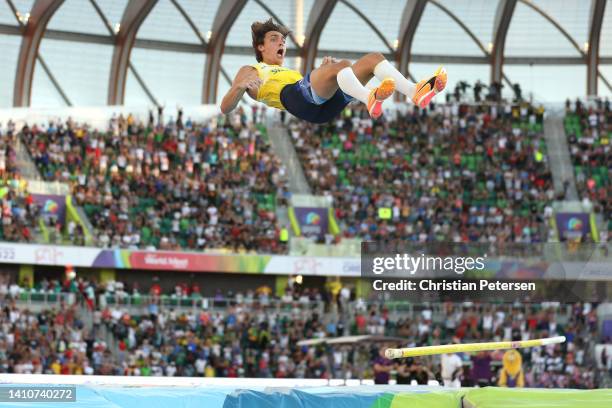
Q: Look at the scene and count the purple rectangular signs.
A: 3